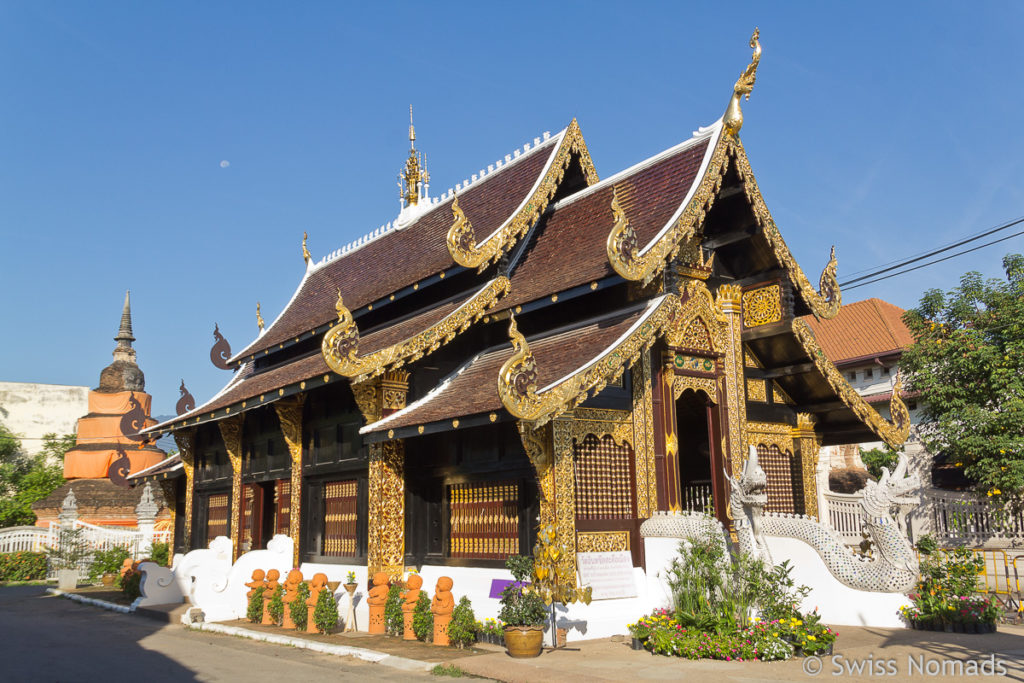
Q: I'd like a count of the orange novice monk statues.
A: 7